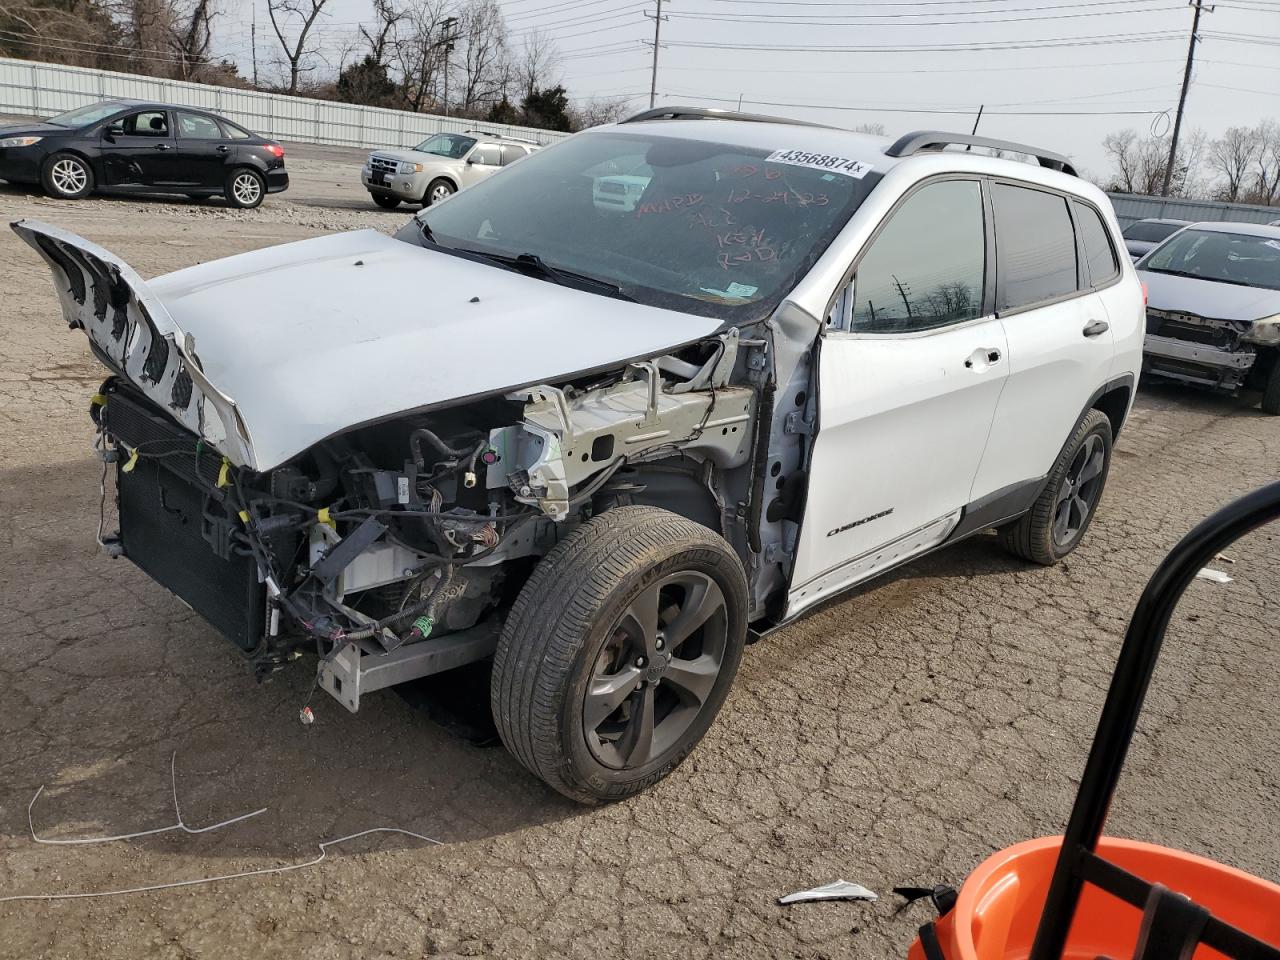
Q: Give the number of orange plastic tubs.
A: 1